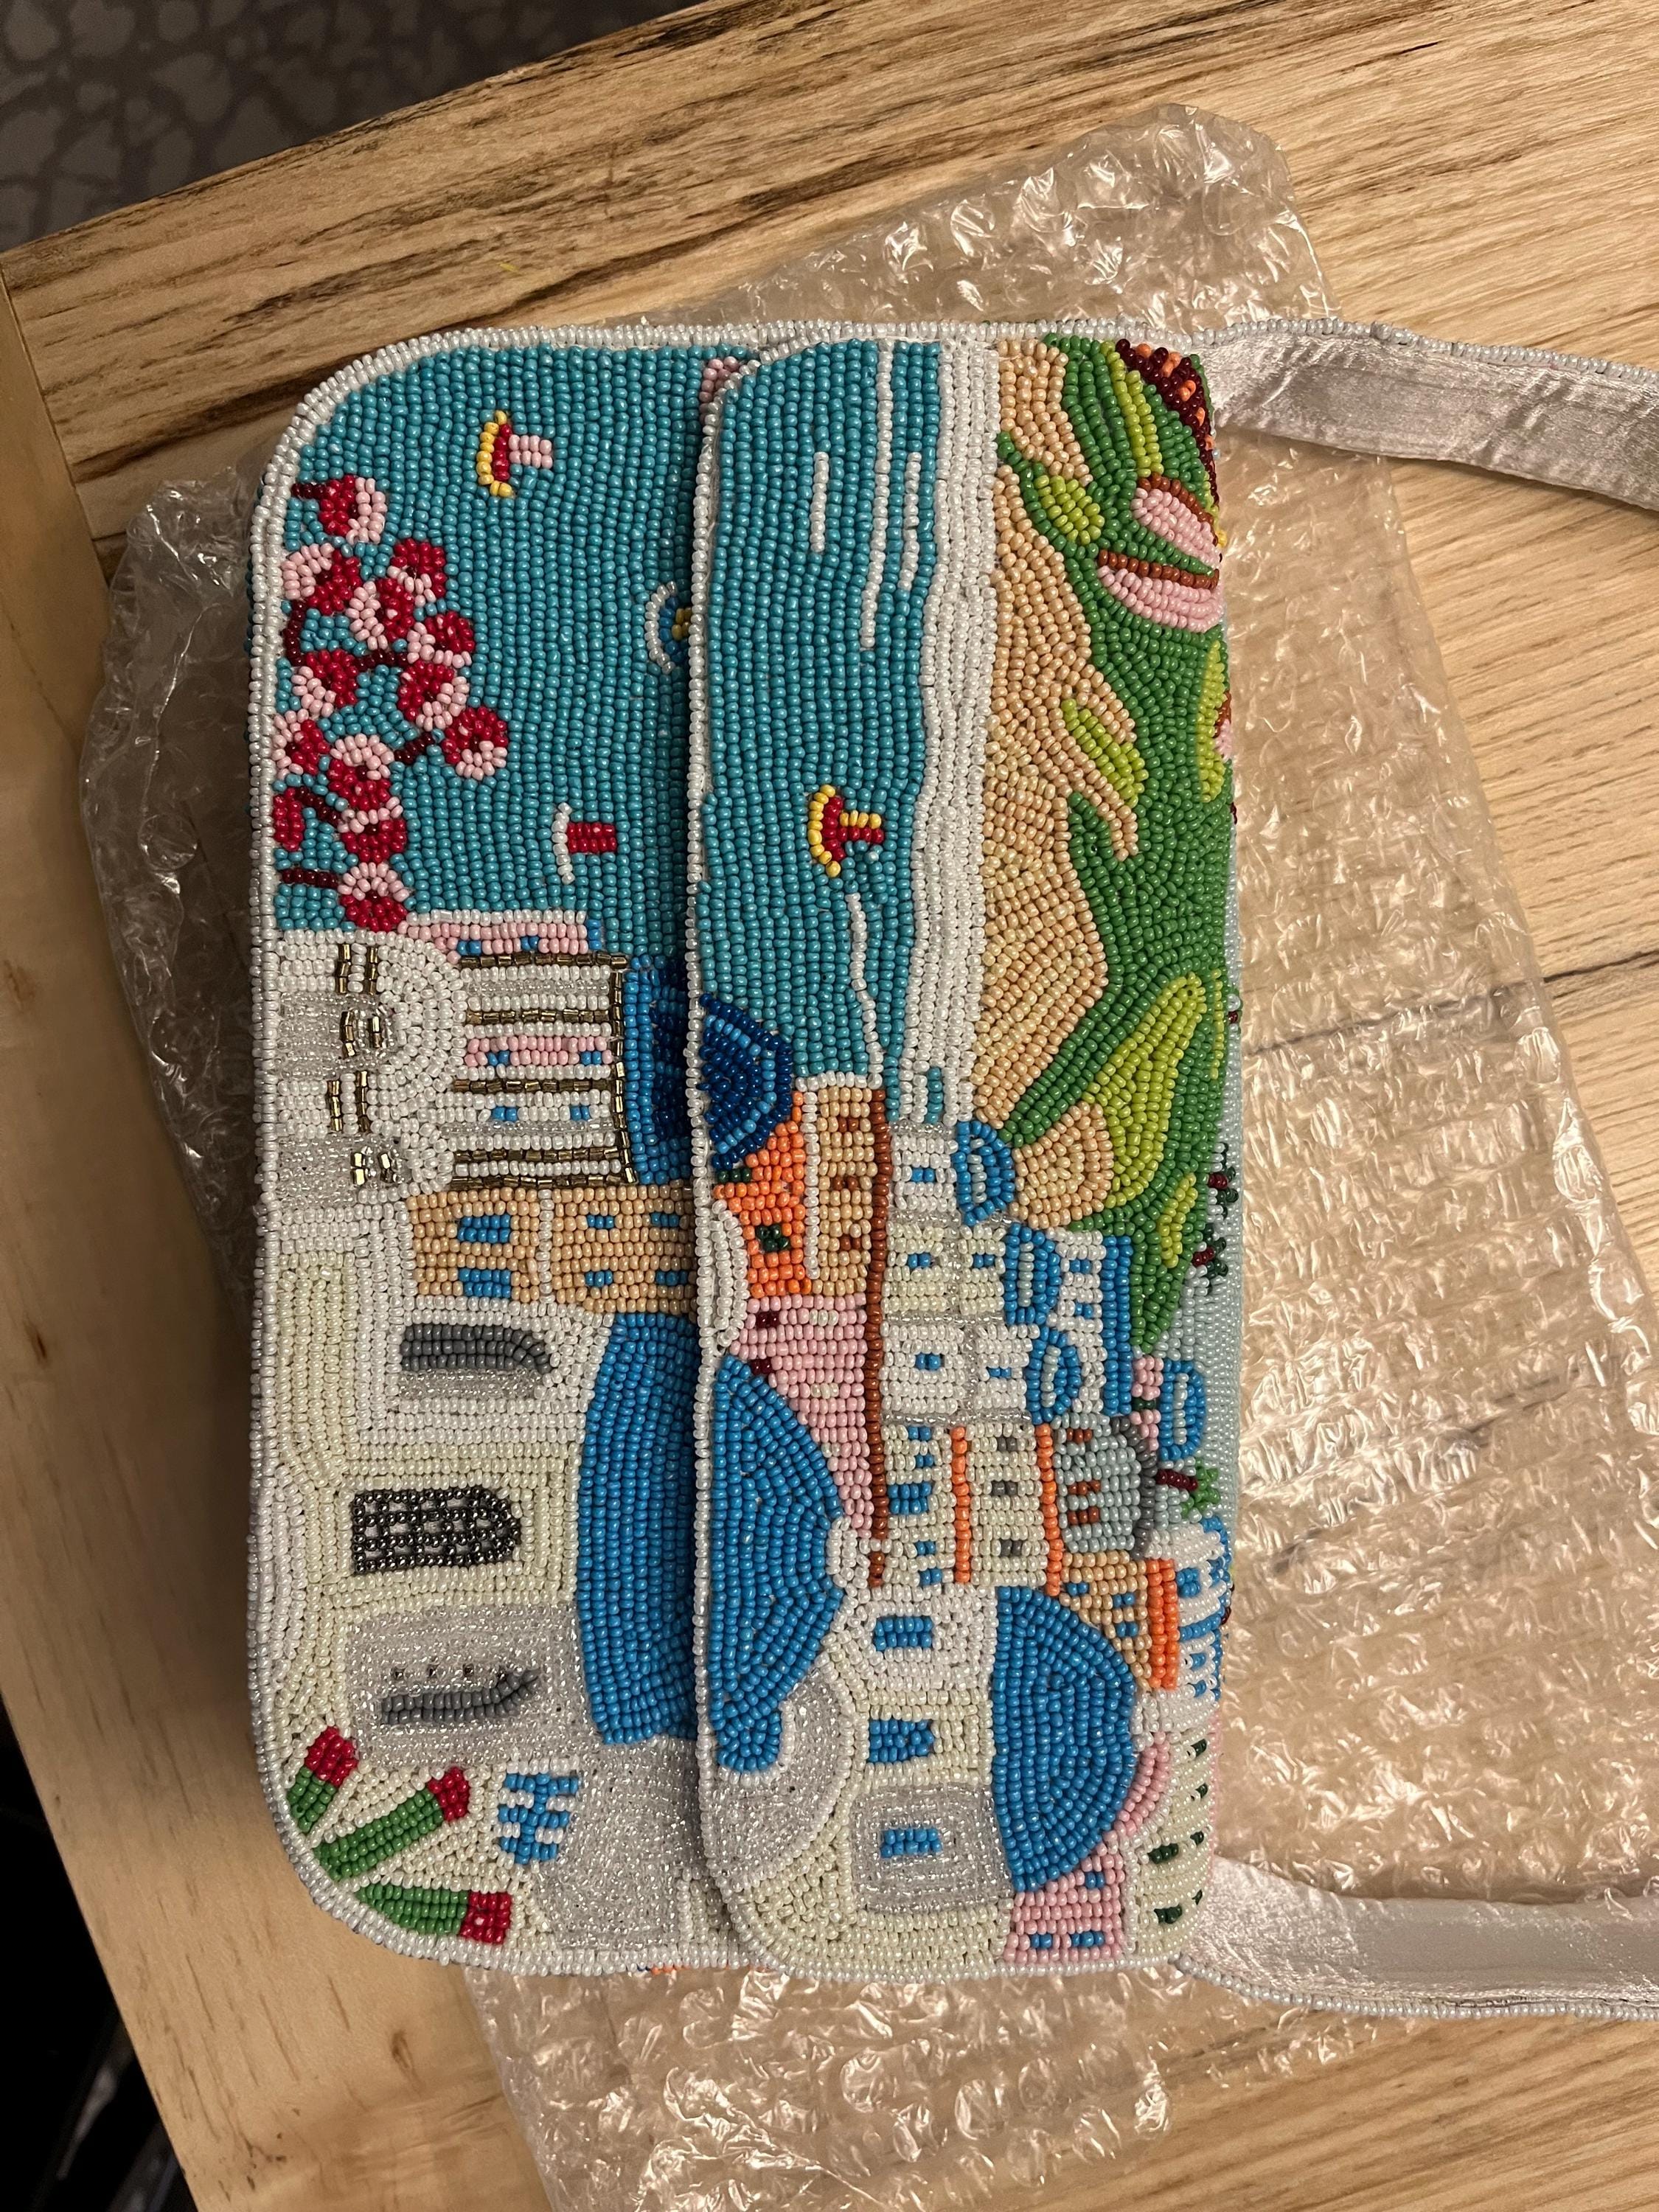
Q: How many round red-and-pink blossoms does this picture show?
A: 12